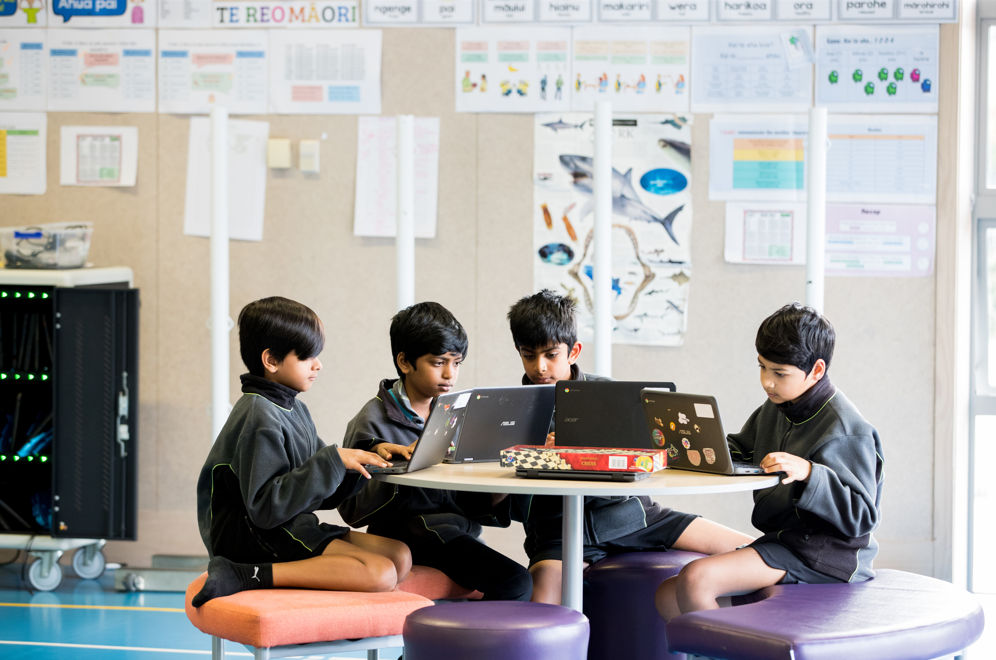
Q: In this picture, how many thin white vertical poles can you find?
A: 4